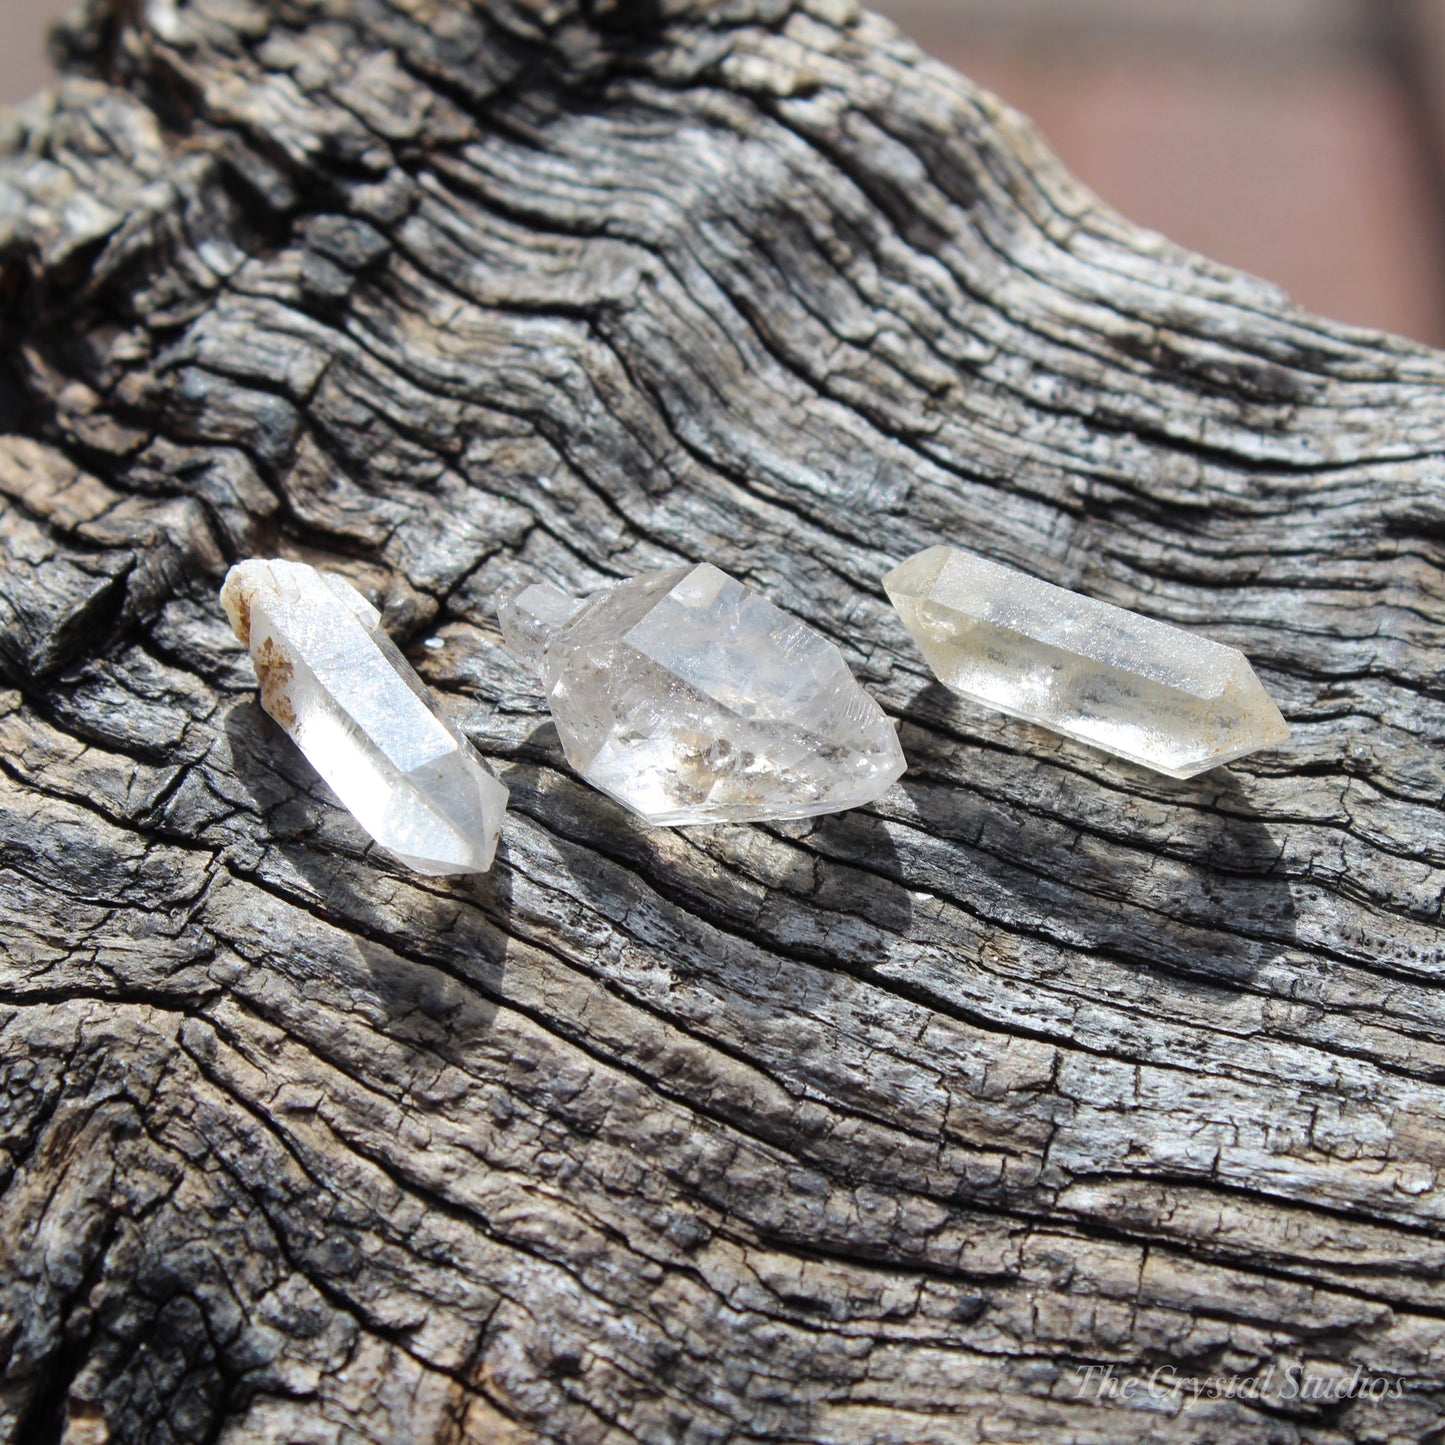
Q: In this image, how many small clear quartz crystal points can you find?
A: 3